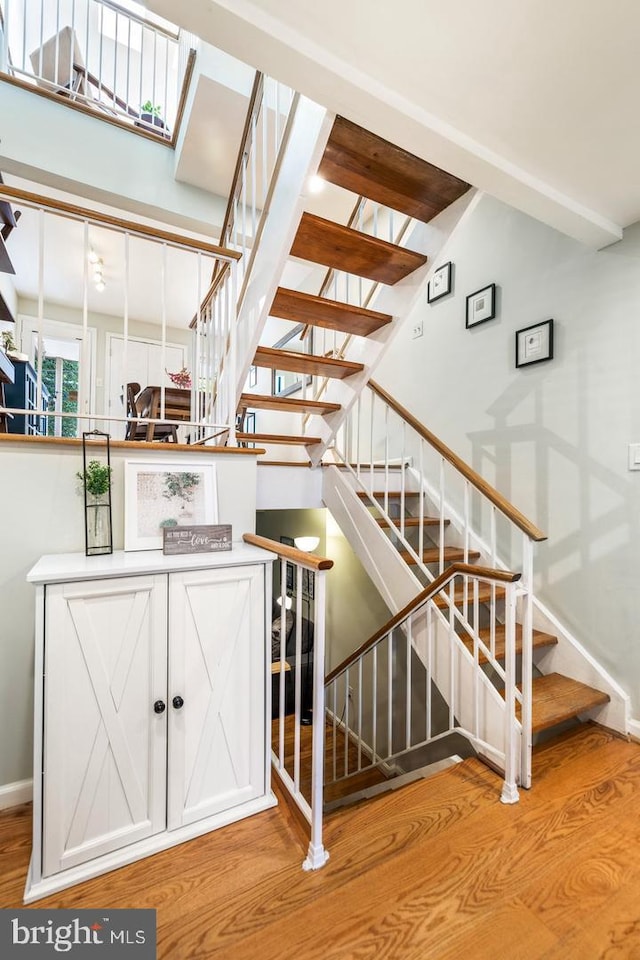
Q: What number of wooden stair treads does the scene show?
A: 12